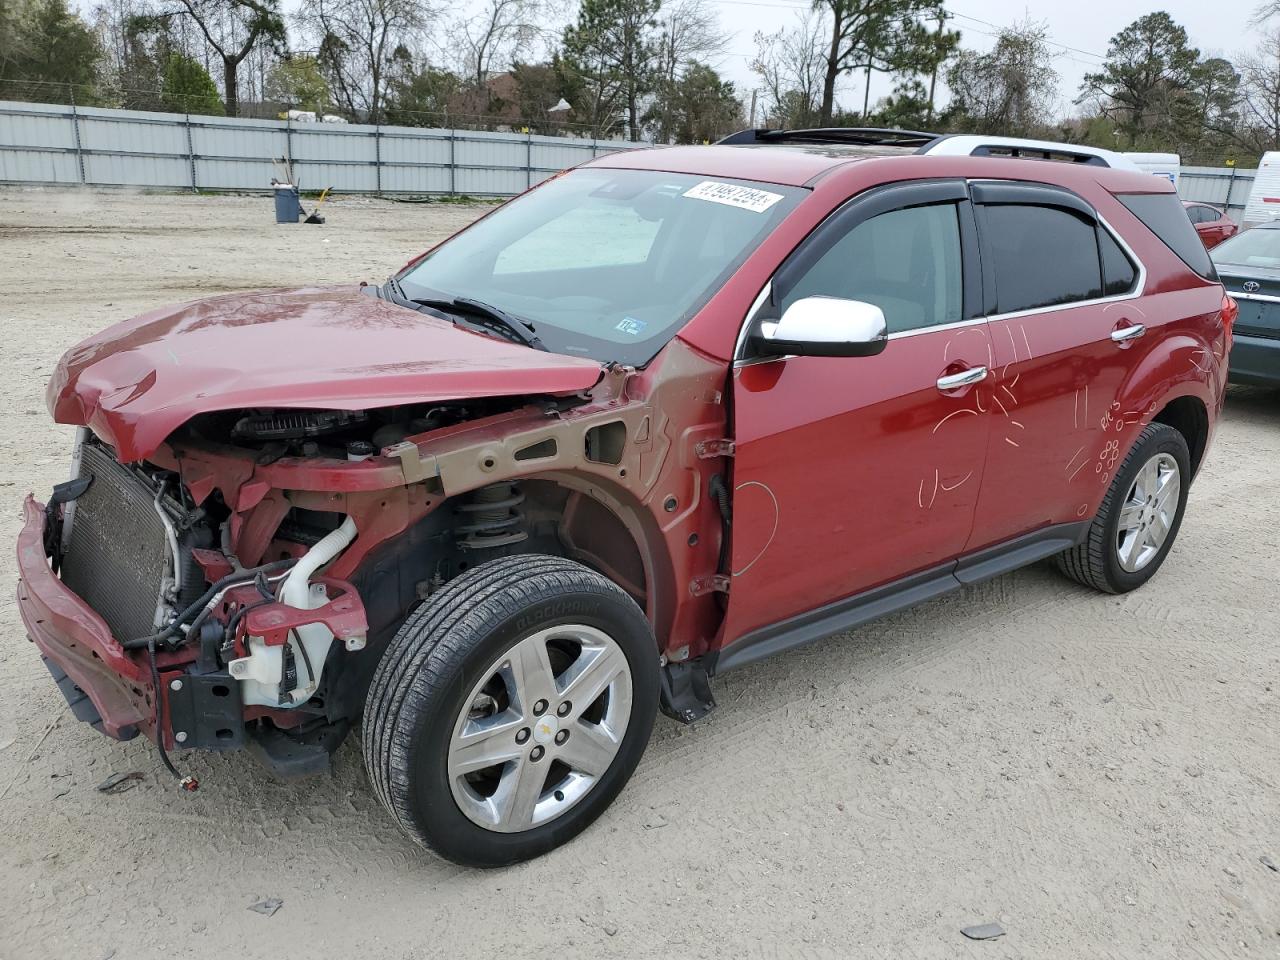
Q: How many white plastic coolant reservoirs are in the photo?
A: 1